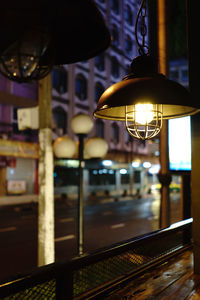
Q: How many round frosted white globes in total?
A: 3